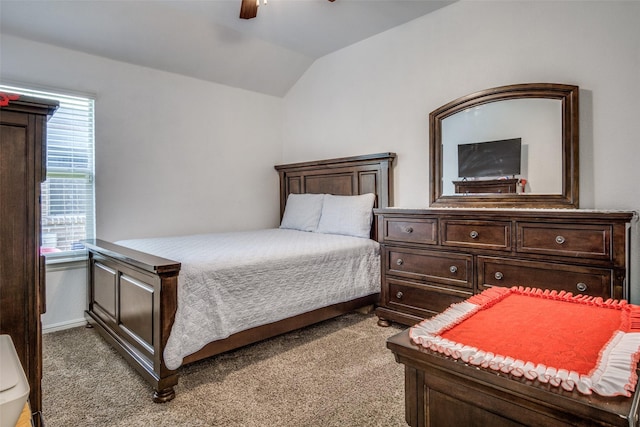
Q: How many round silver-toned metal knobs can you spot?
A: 8